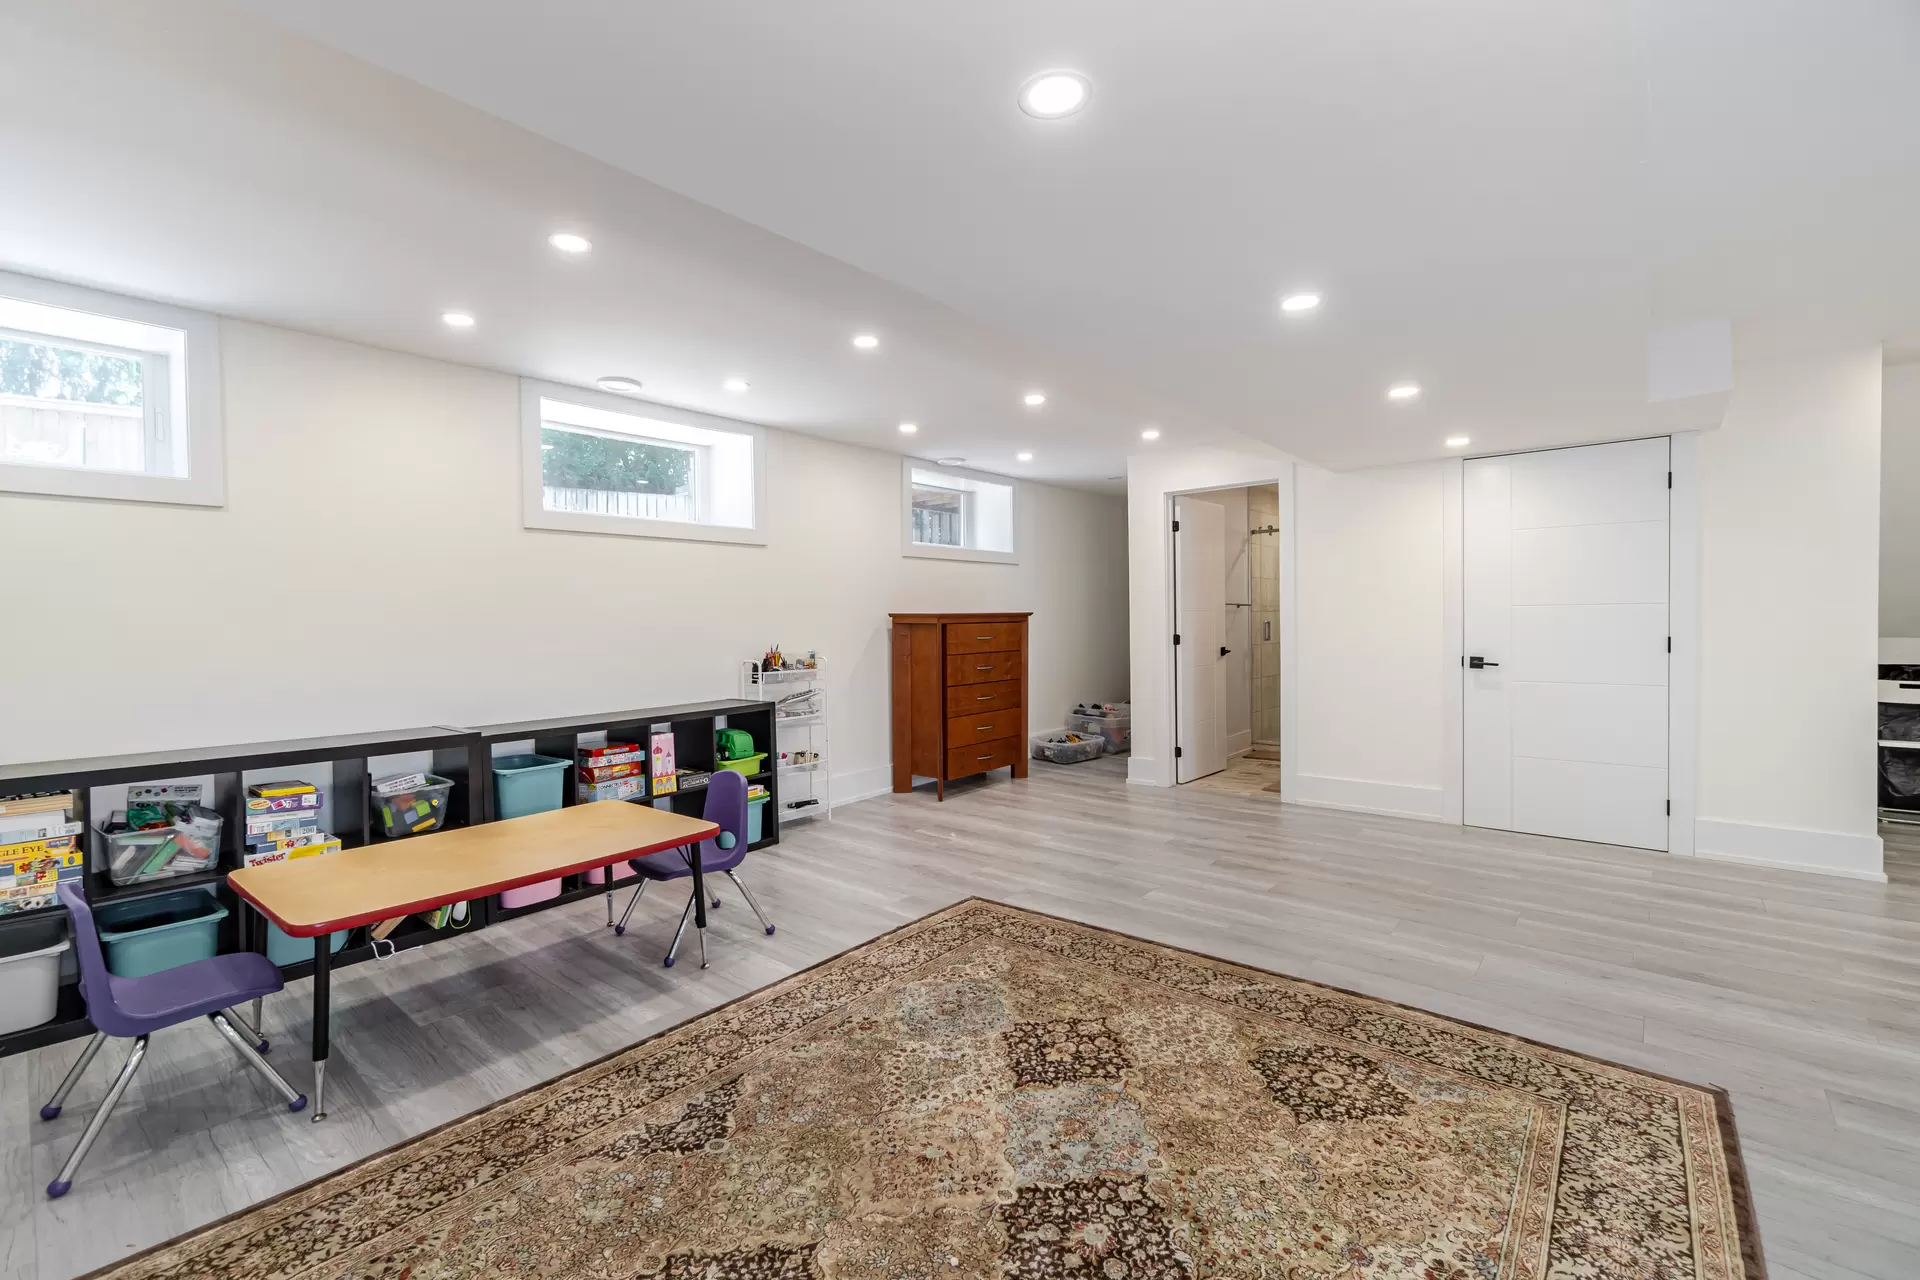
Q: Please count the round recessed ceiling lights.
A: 12